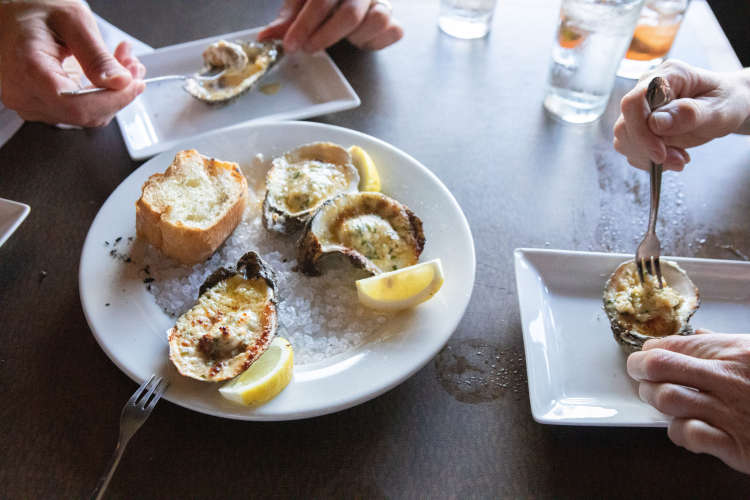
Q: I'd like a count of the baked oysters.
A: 5